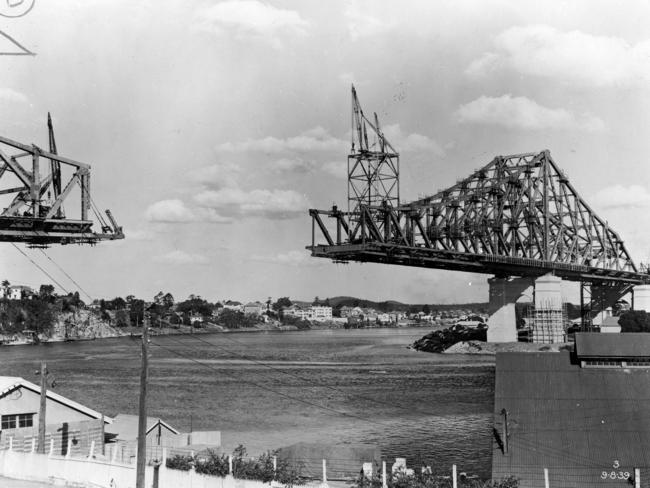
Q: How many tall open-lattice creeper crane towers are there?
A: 1